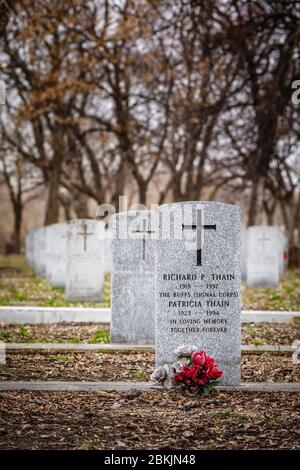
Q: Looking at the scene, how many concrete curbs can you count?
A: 3